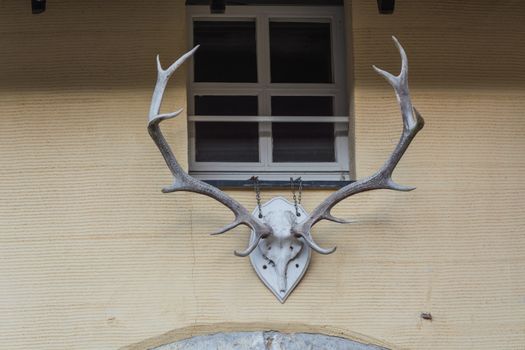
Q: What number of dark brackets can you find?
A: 3